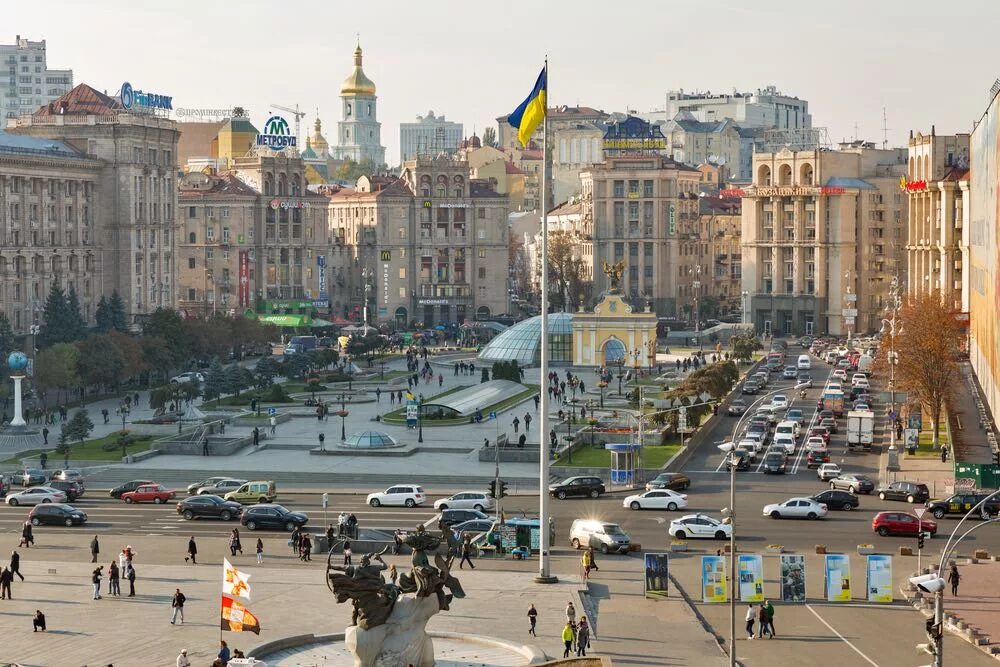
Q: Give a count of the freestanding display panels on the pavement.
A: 6